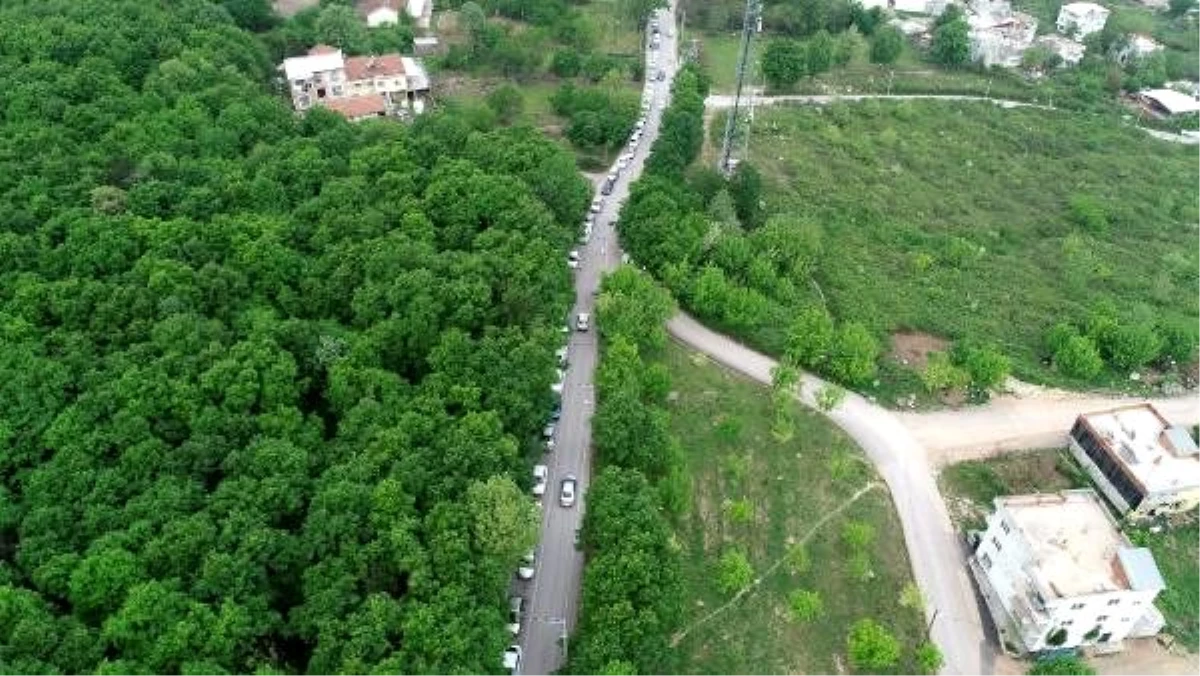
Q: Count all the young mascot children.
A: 0